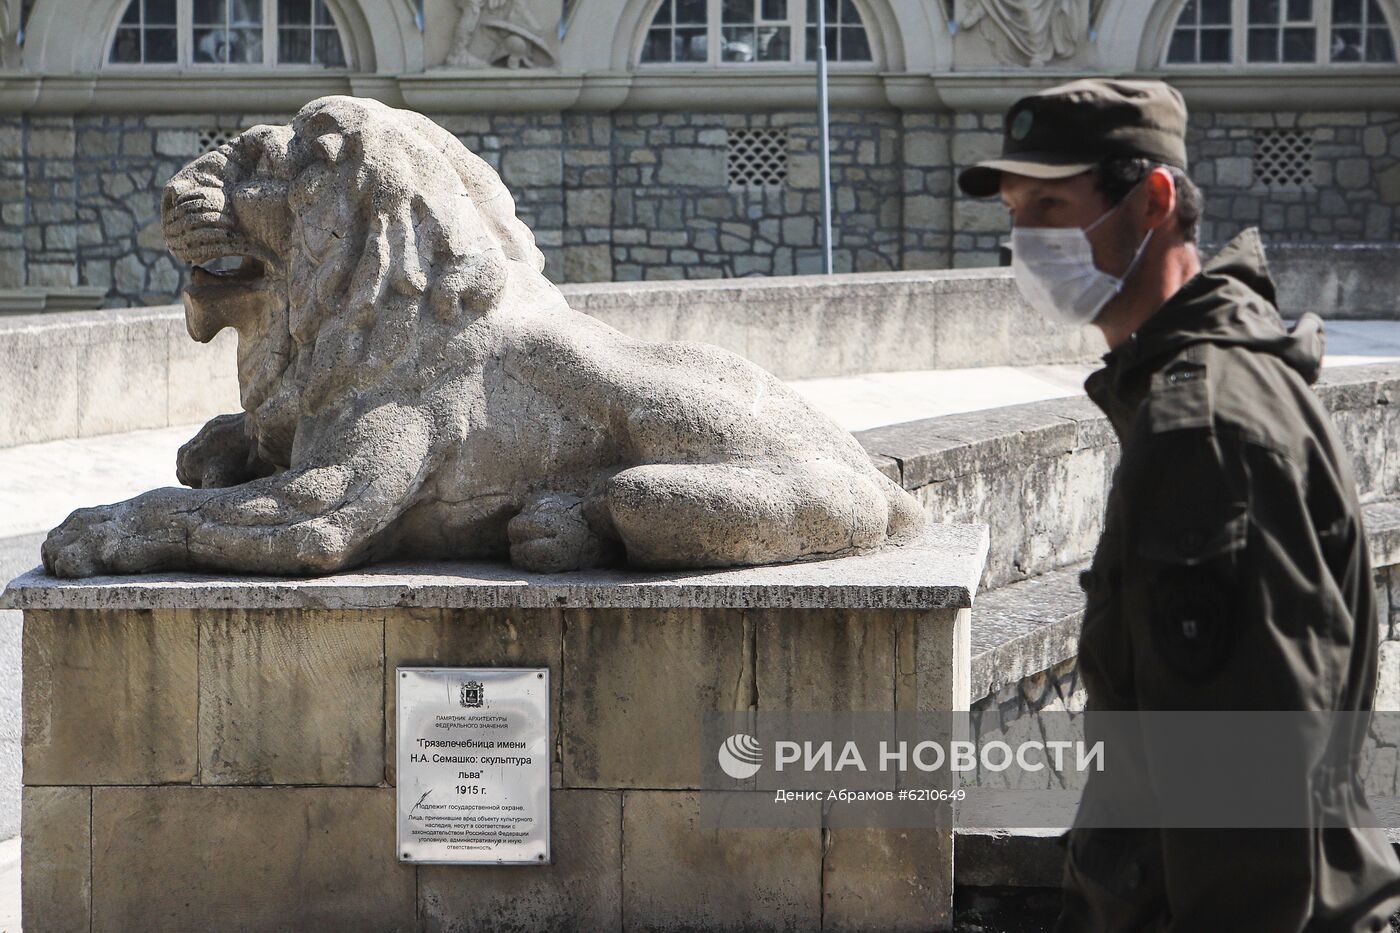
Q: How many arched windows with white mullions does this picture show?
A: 3